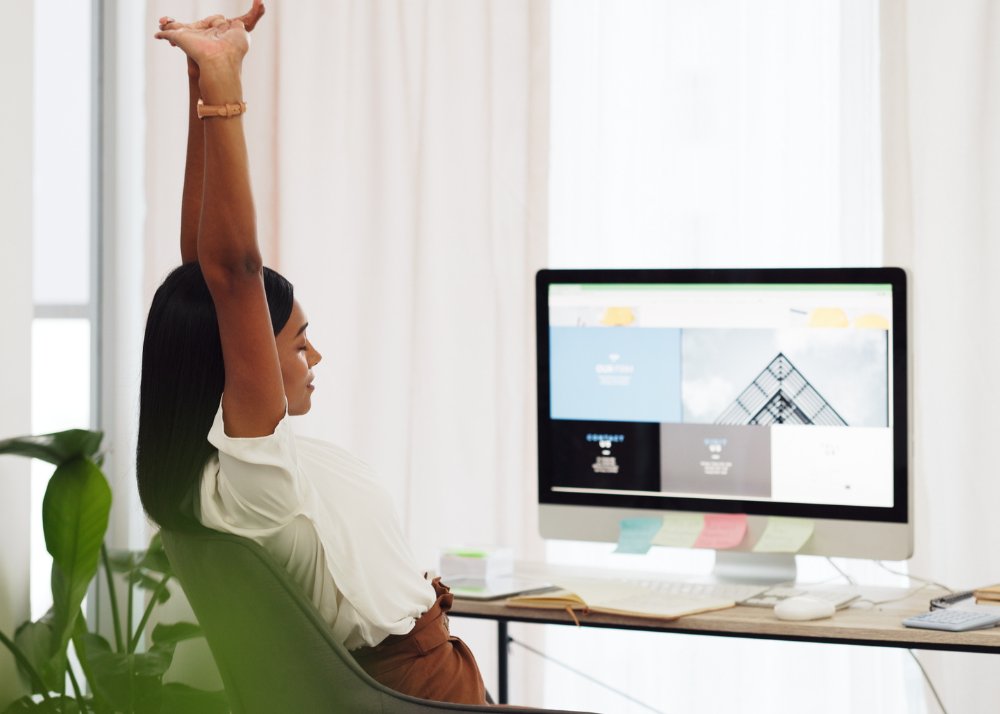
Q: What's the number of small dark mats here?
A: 0